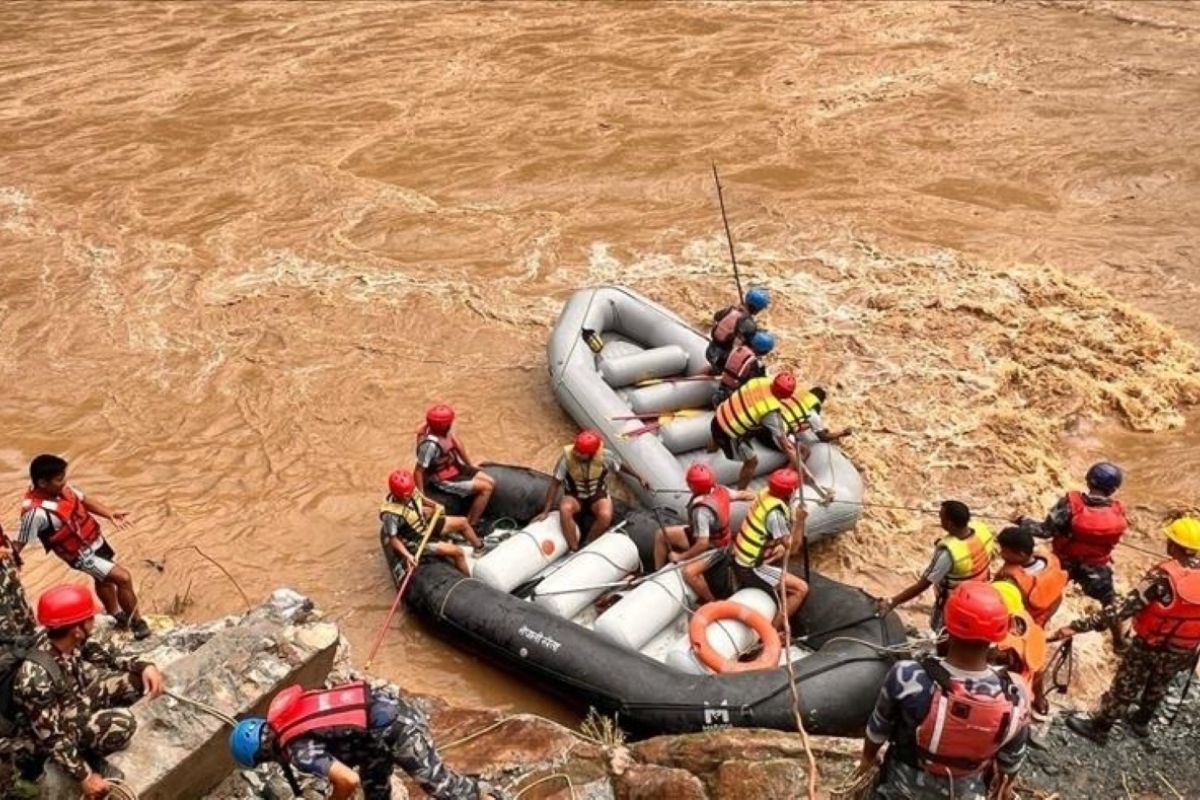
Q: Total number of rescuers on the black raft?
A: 5